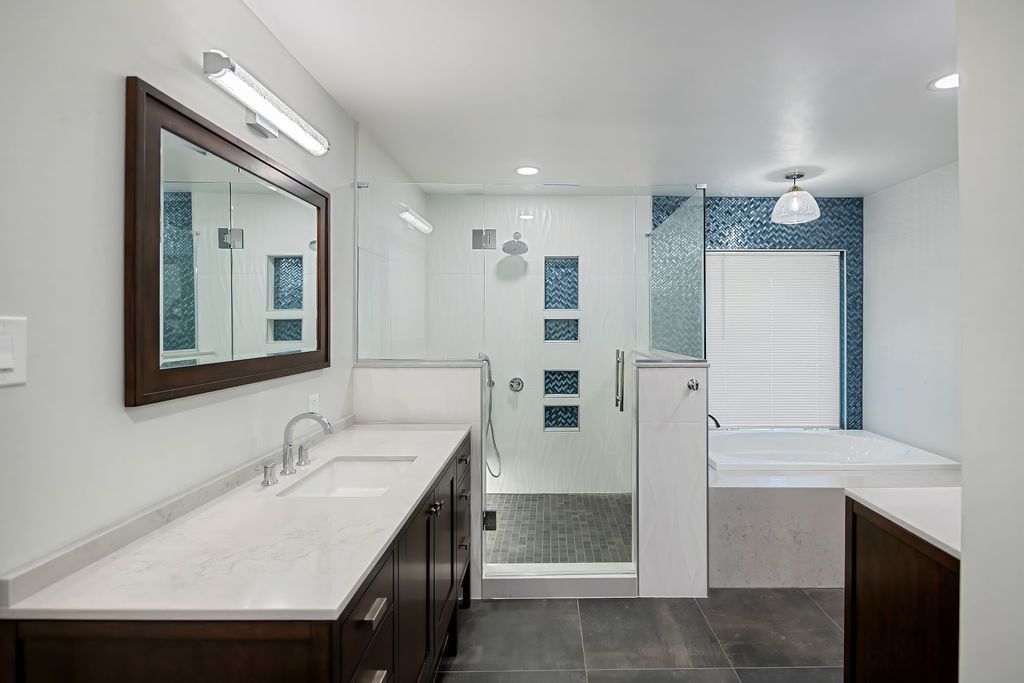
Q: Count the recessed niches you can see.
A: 4